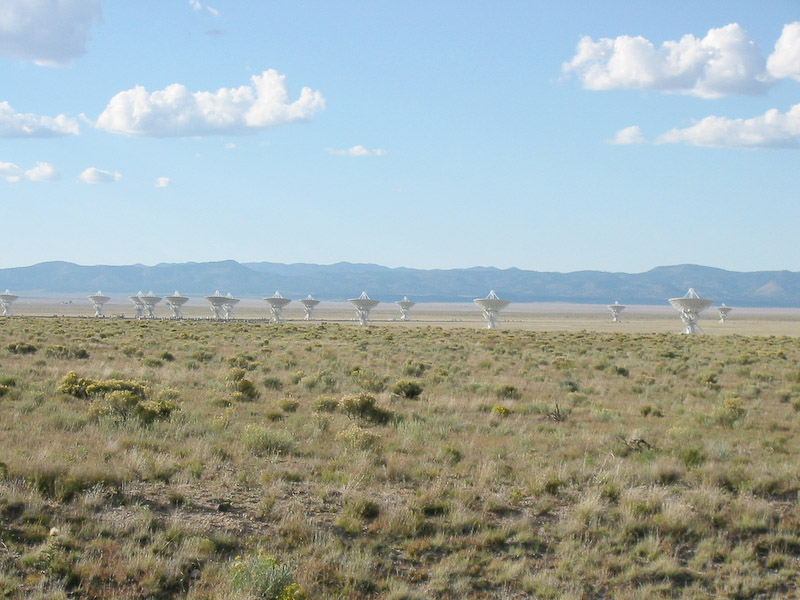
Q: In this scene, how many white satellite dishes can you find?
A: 15